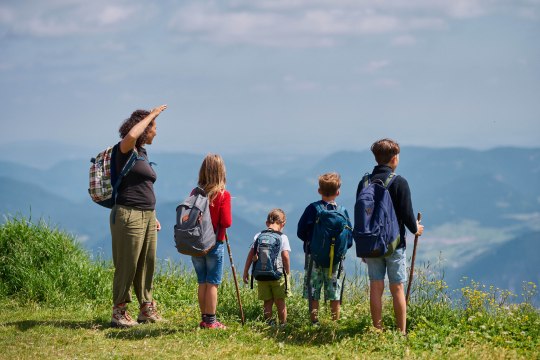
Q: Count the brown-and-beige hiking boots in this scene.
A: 2